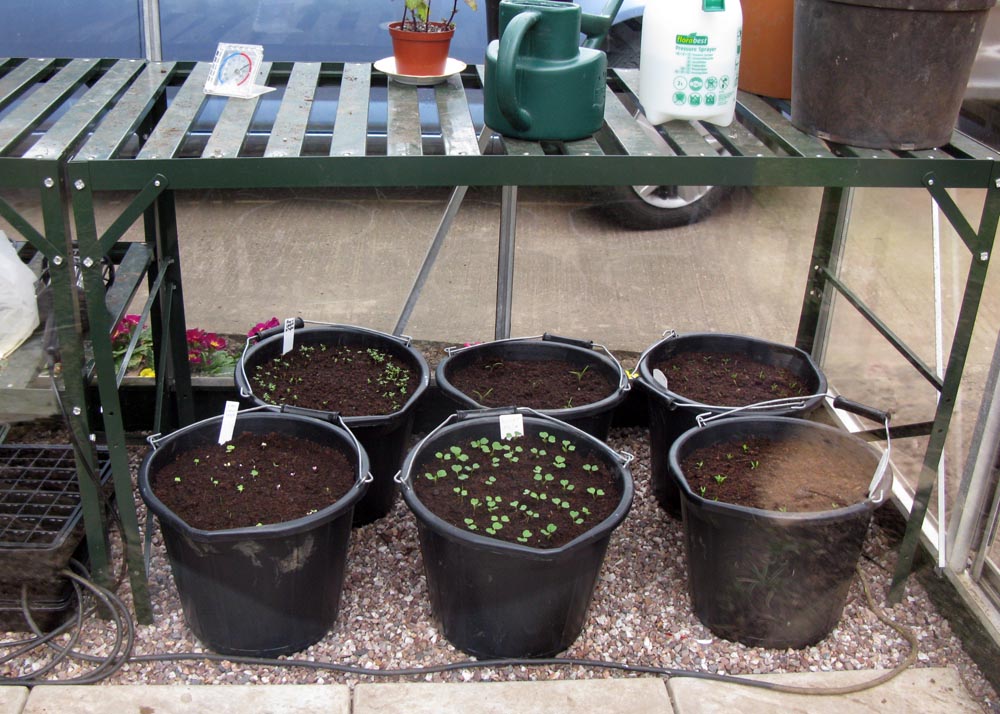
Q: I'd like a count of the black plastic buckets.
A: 6